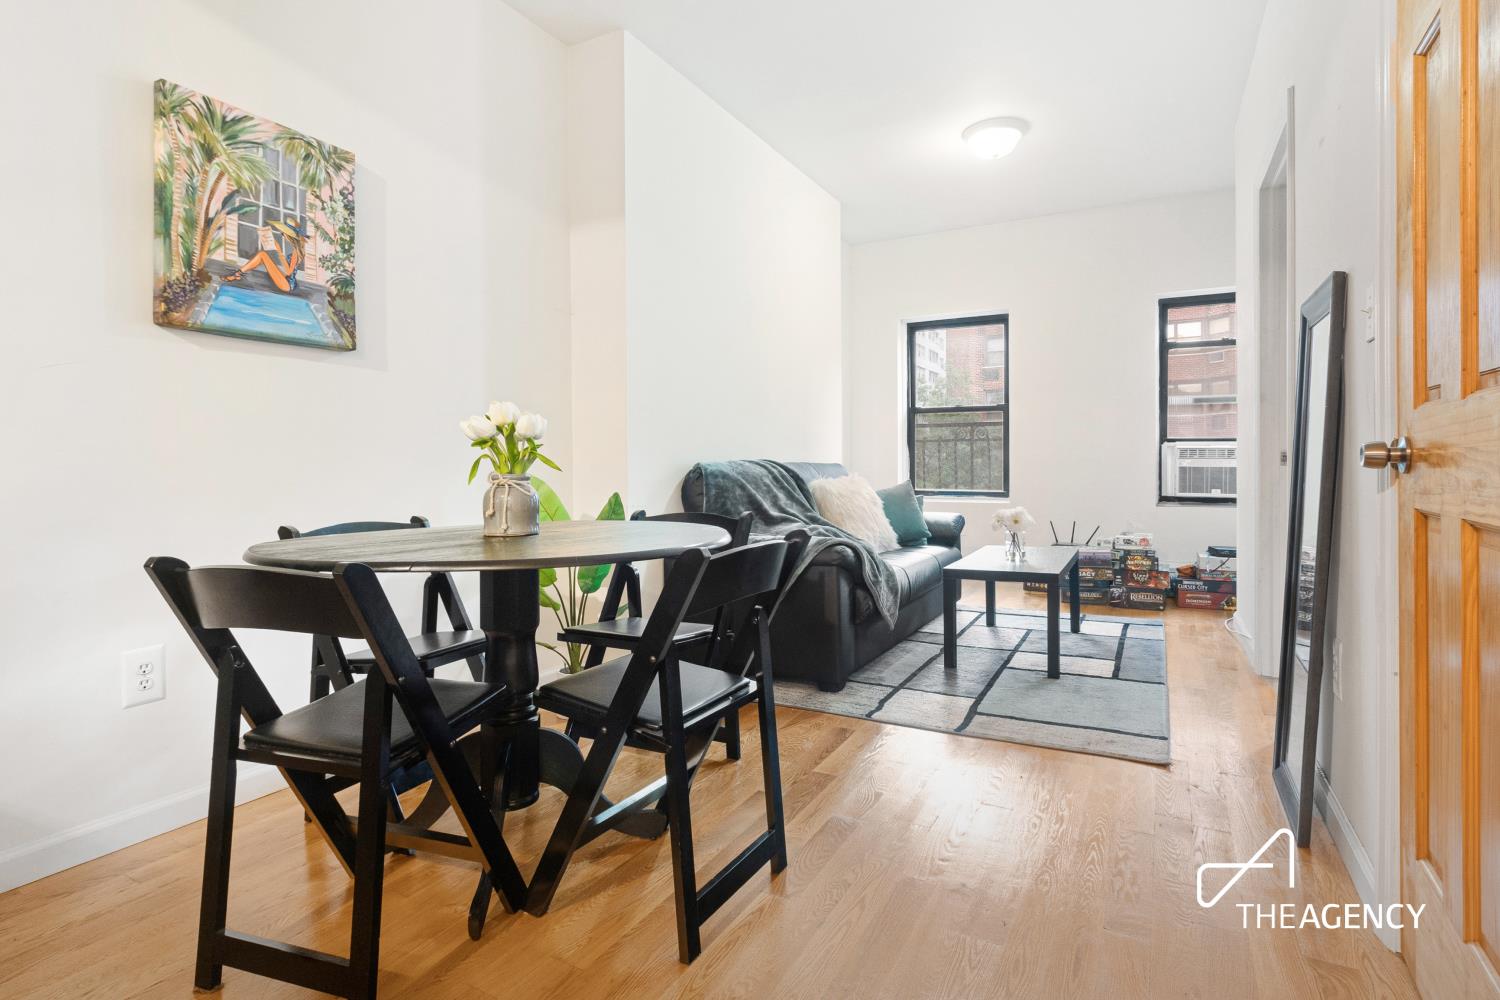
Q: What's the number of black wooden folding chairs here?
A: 4